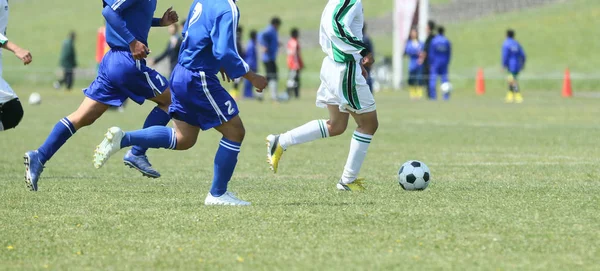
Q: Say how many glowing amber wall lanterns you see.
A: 0